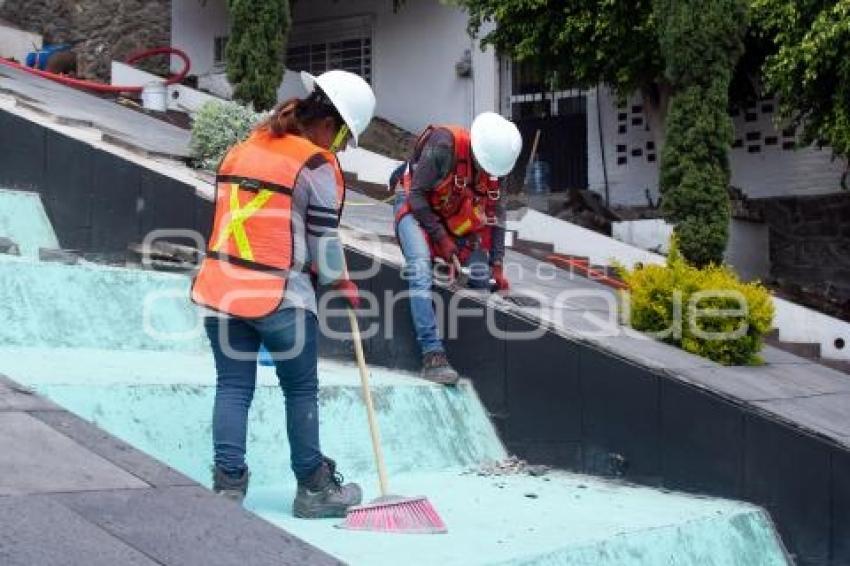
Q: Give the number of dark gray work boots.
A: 3